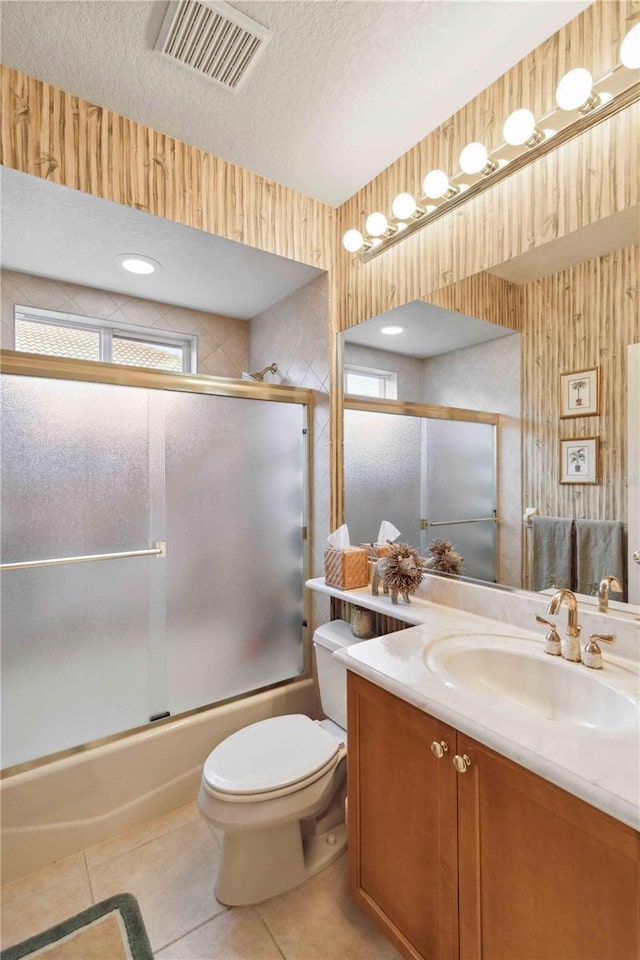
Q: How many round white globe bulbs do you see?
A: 8